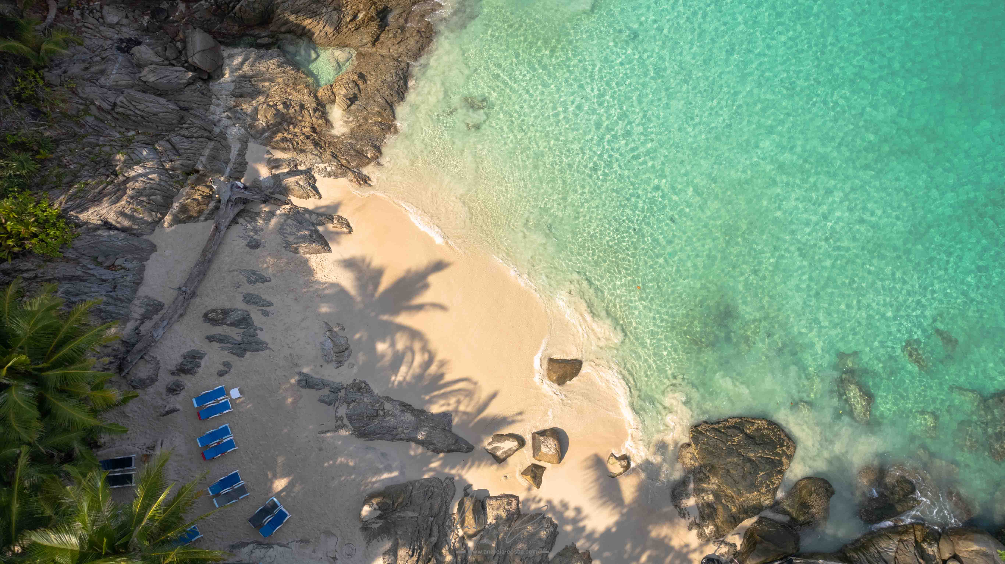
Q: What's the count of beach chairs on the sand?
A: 11